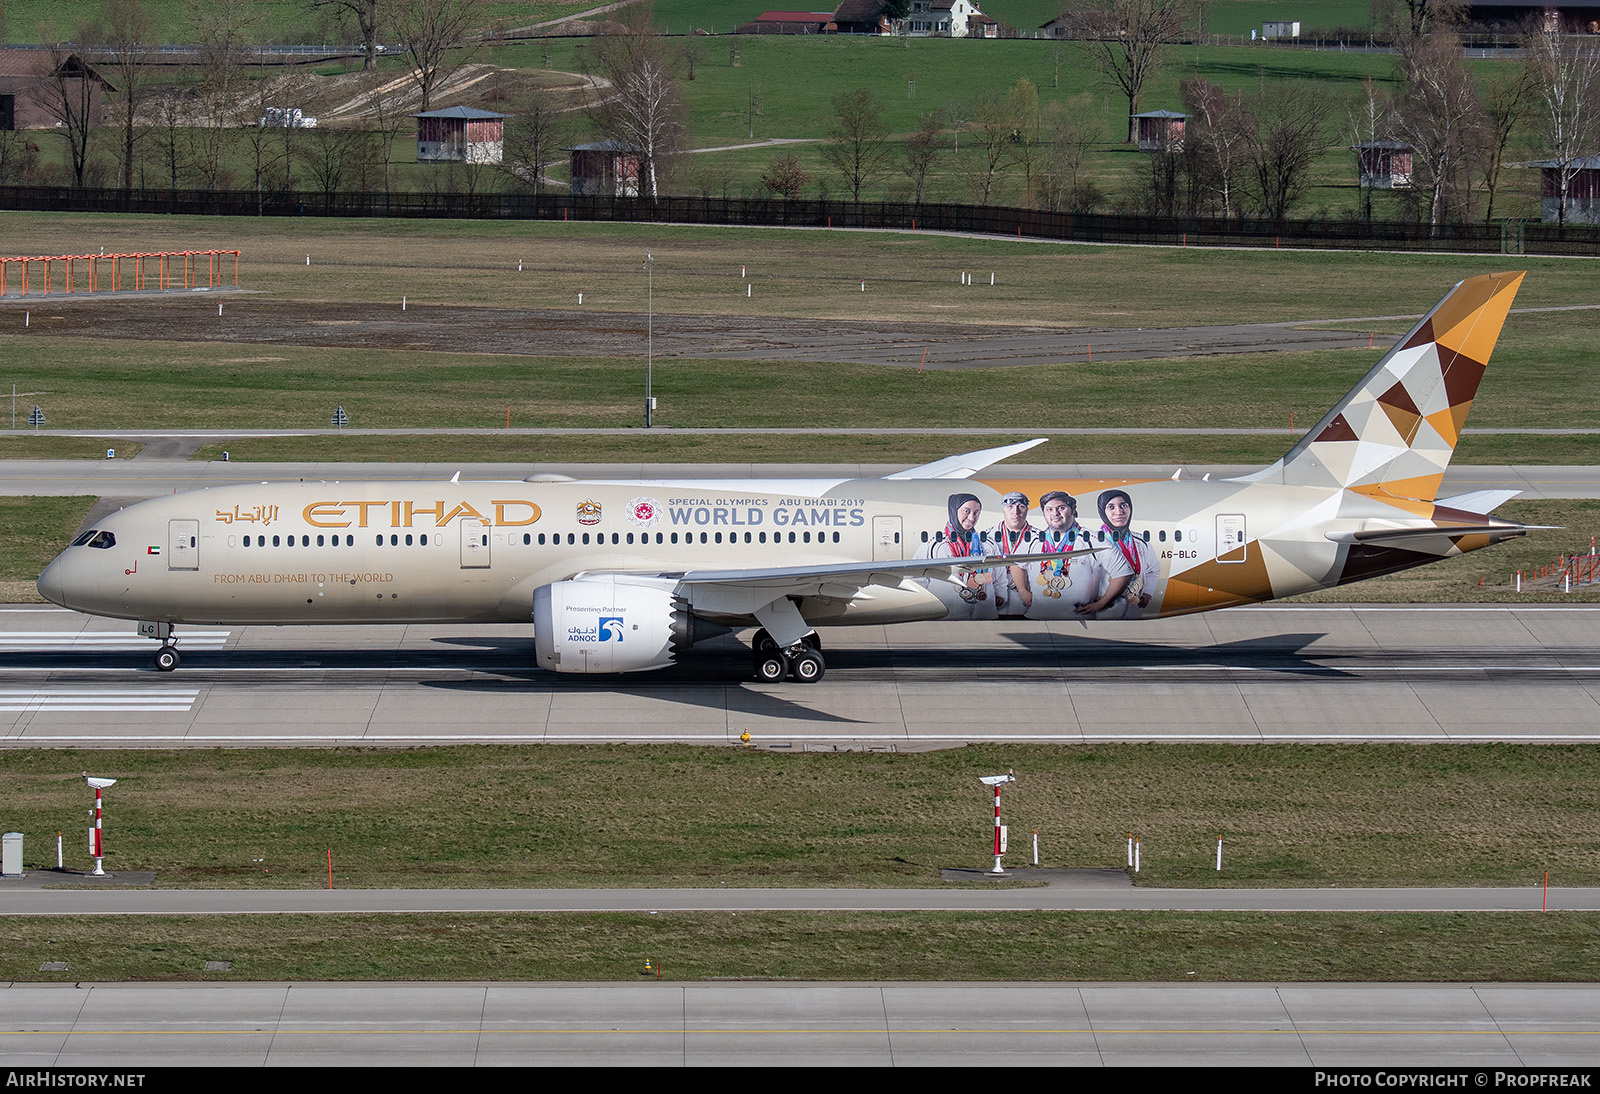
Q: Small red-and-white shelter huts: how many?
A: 5